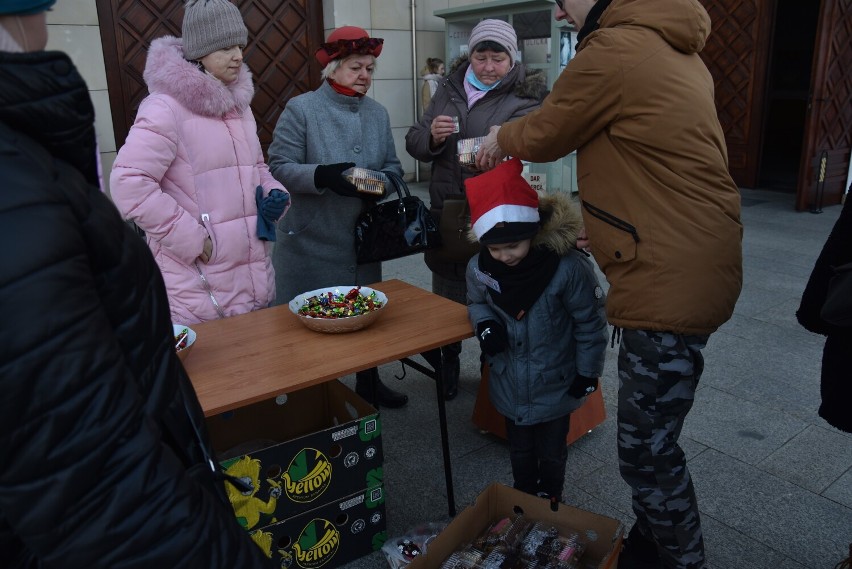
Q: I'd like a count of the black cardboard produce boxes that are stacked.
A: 2